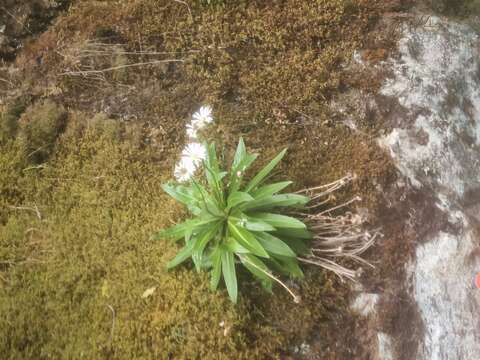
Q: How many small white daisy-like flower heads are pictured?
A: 4